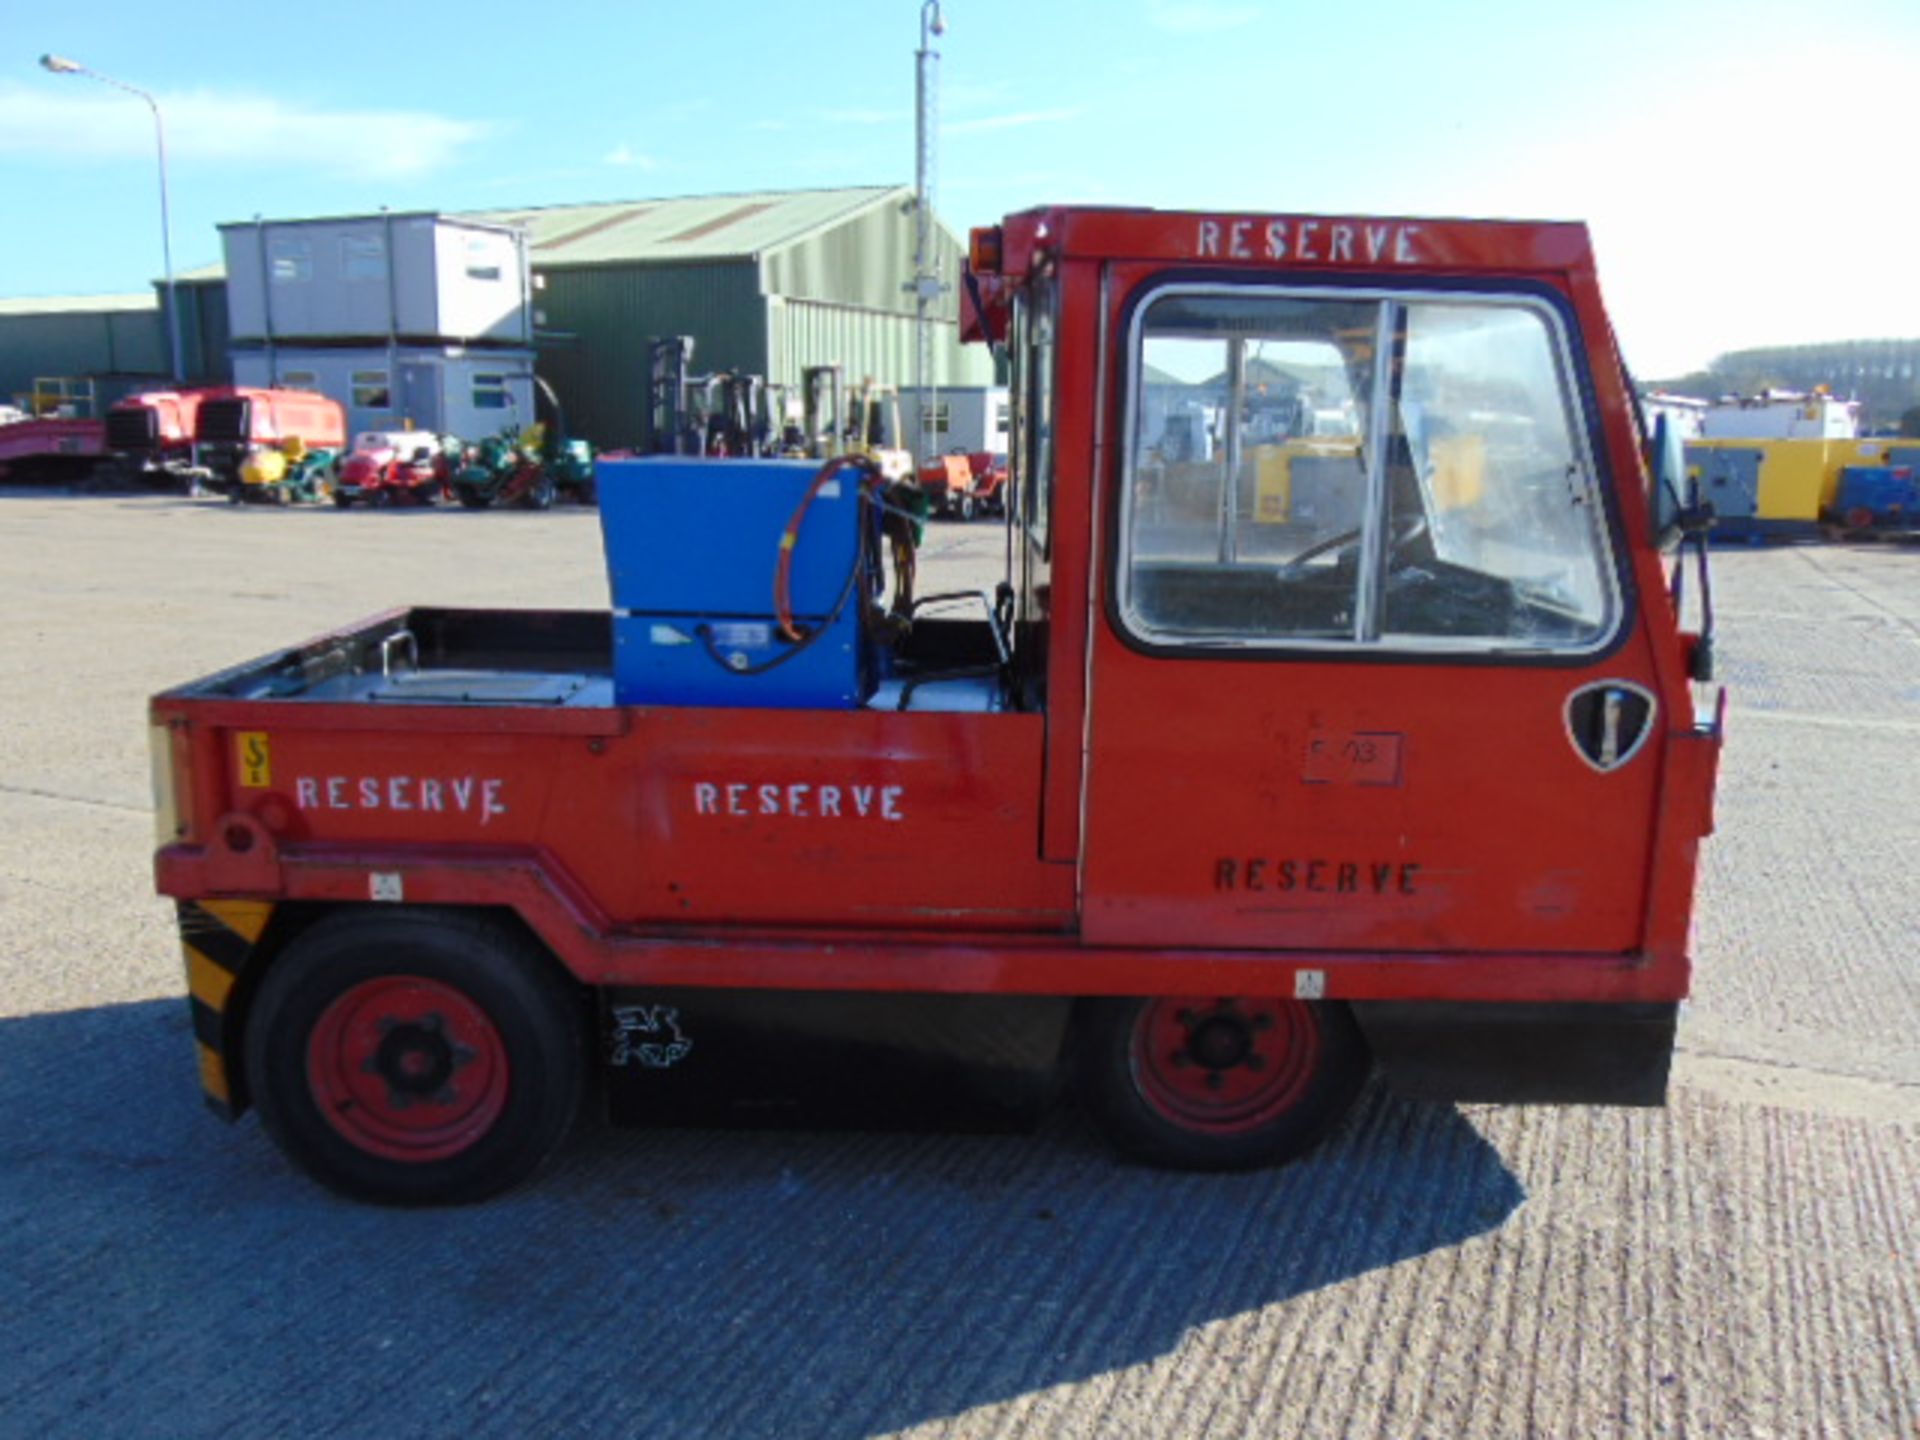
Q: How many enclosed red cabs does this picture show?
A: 1